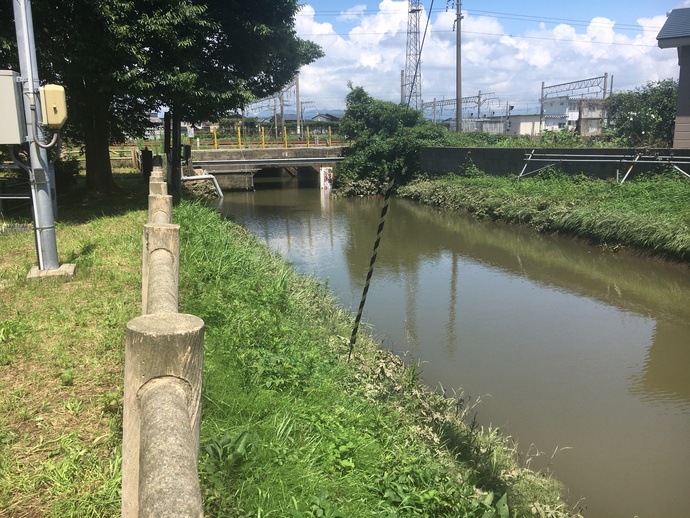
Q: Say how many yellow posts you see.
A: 6